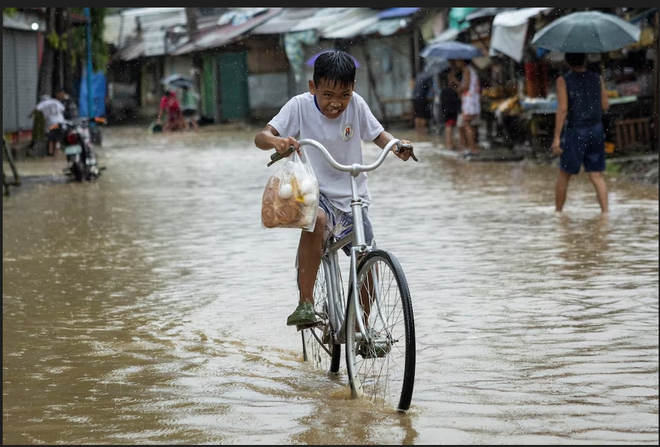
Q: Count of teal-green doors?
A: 1